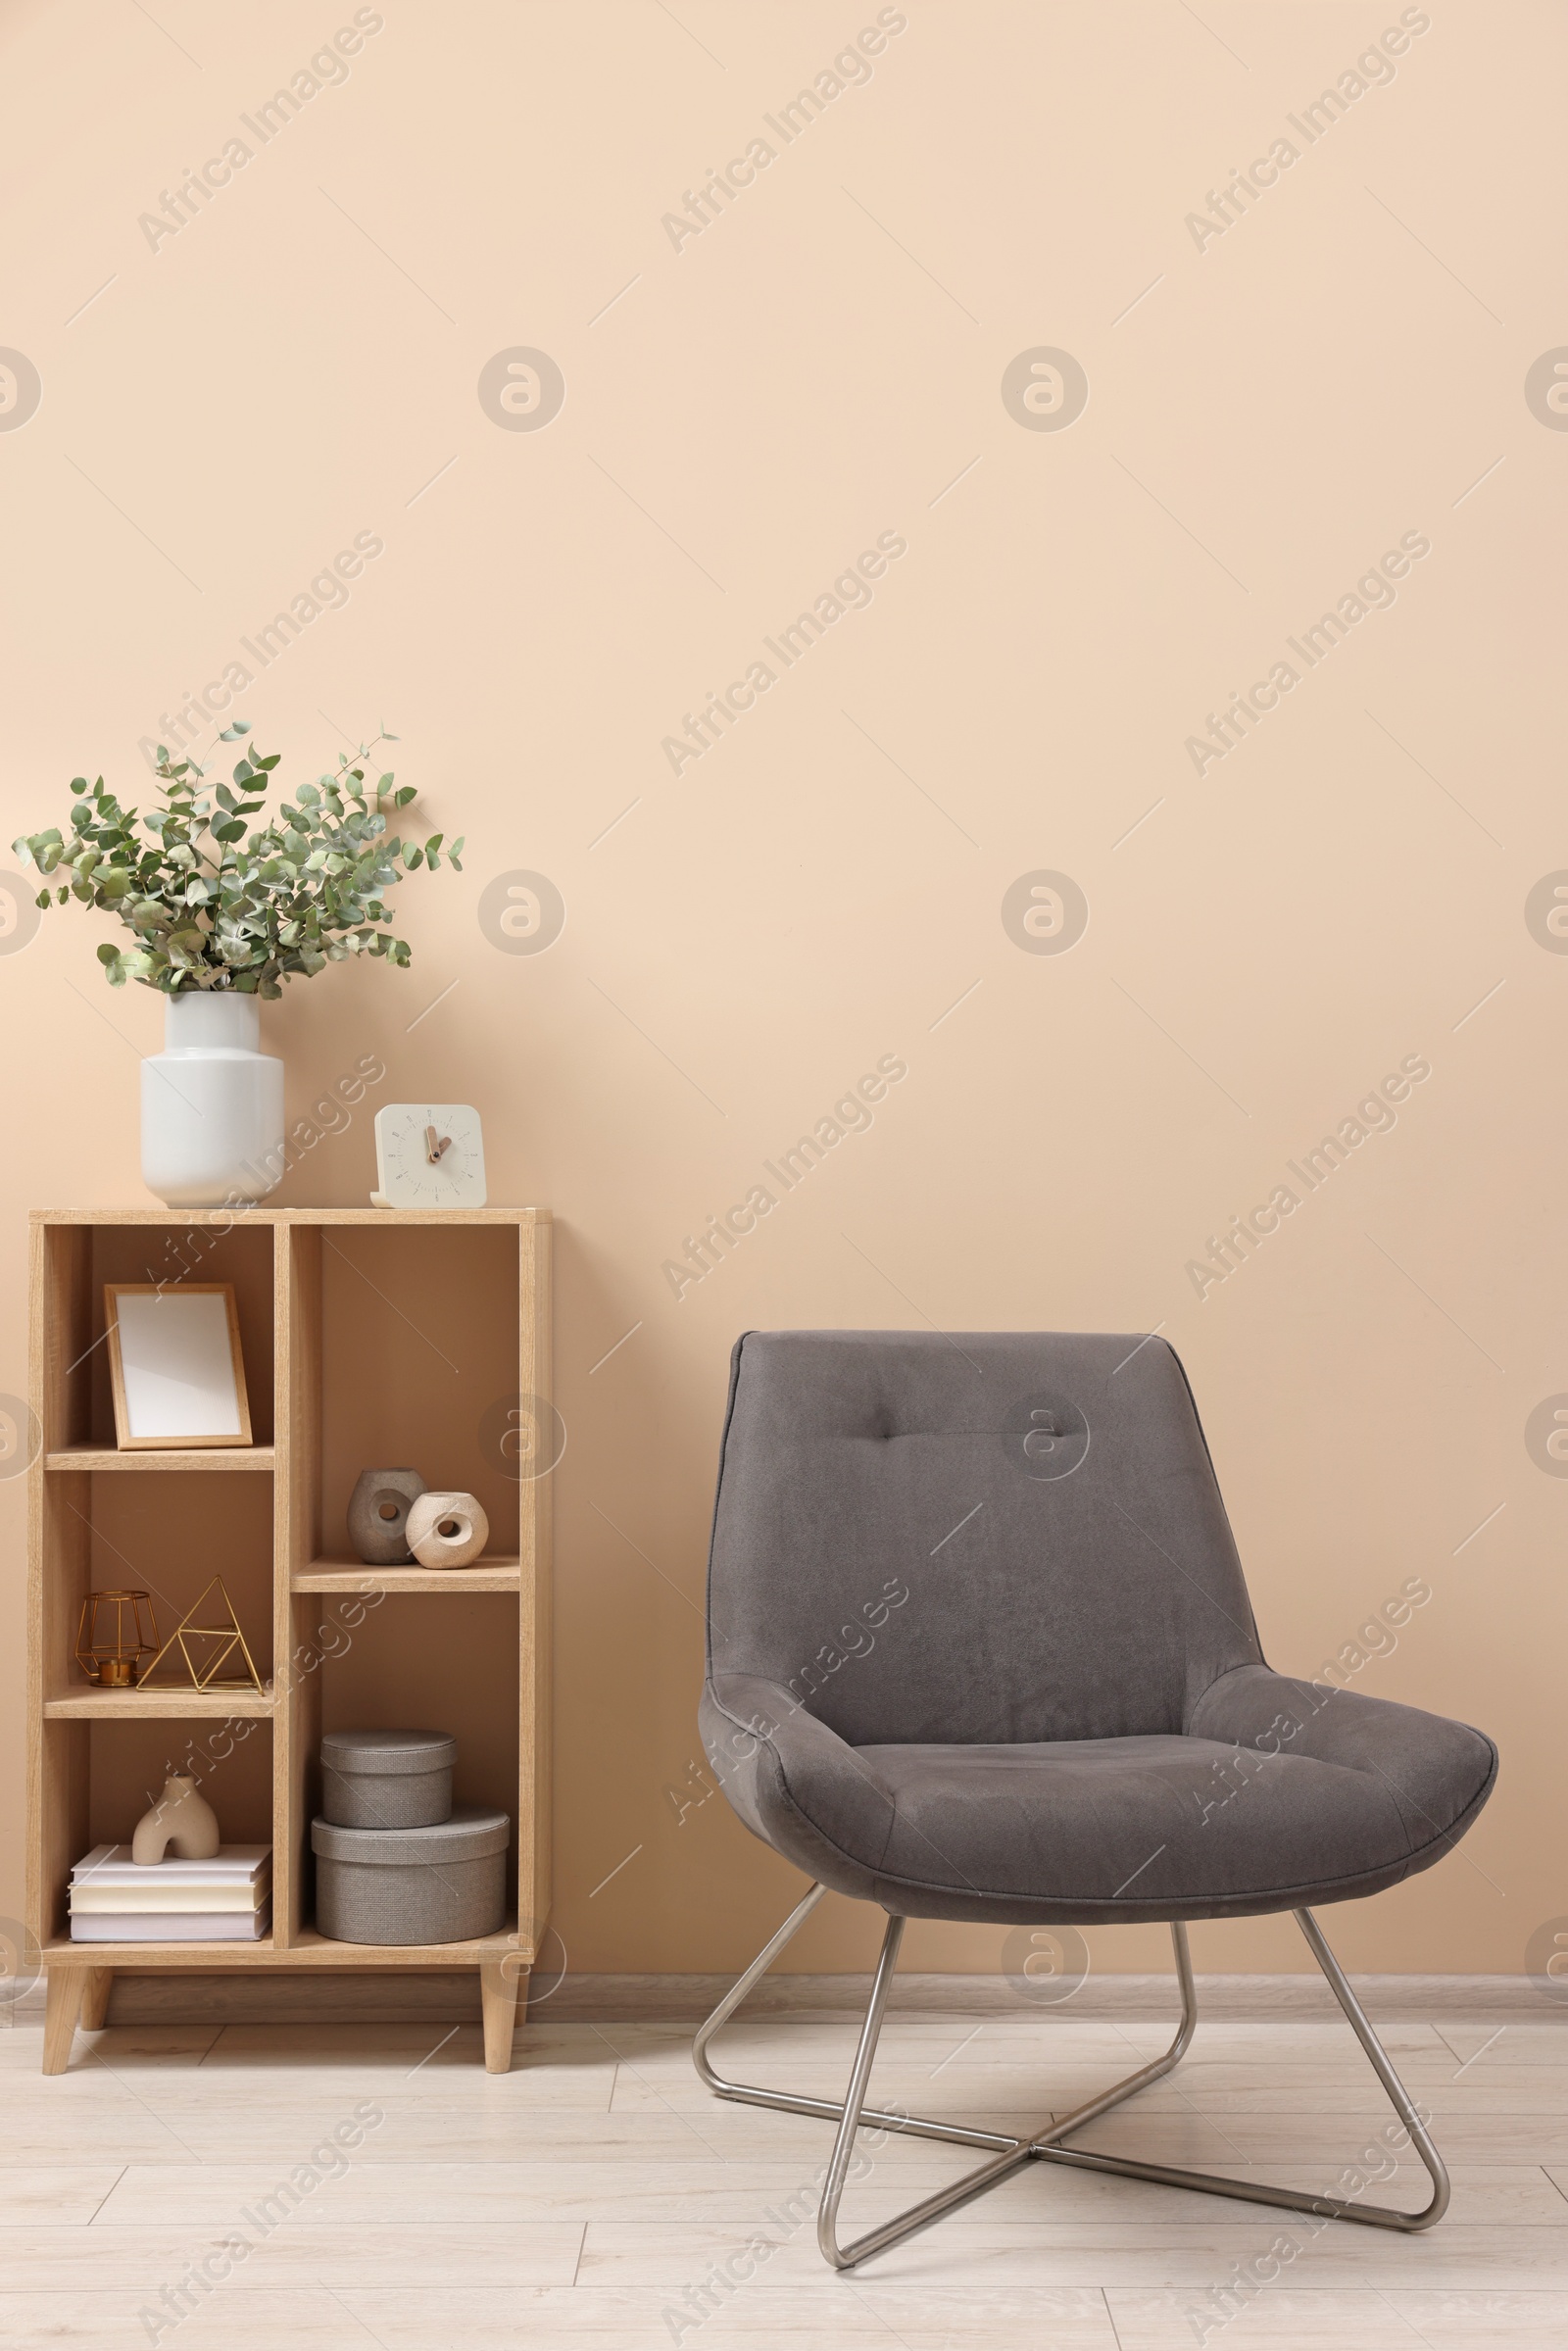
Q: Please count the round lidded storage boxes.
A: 2